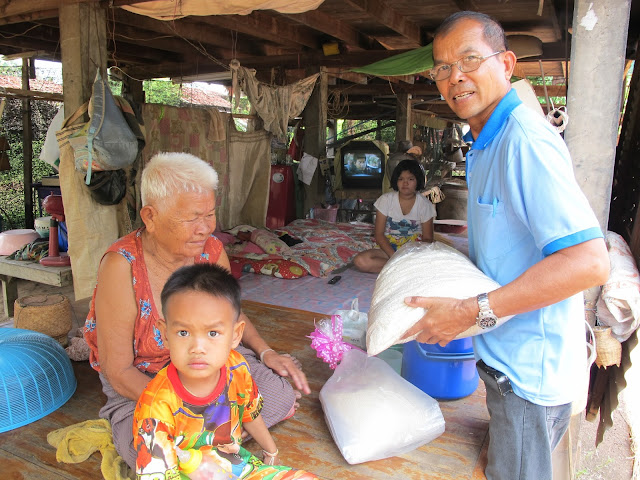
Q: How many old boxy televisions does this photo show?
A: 1